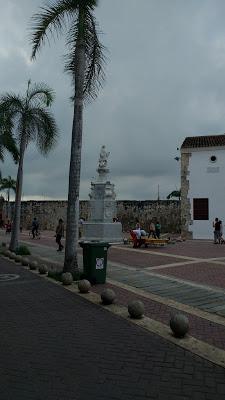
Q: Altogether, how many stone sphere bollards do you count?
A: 11